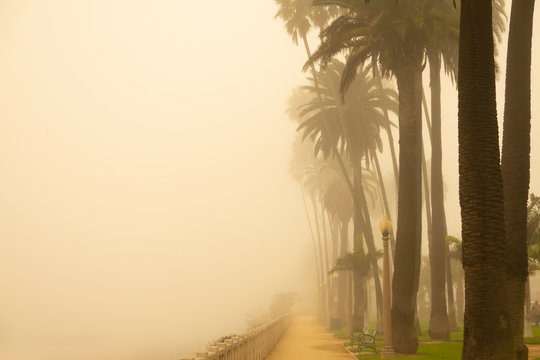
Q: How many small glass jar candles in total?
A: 0